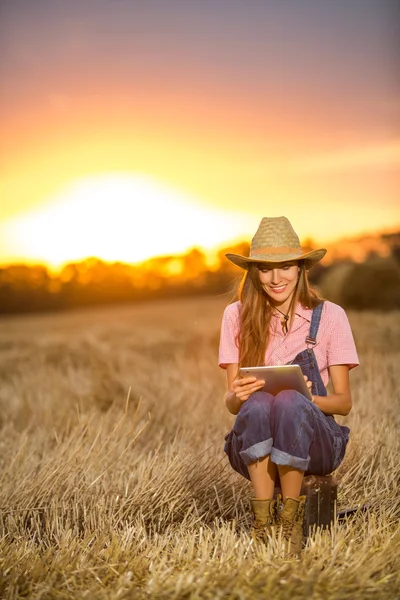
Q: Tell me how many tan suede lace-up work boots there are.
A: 2